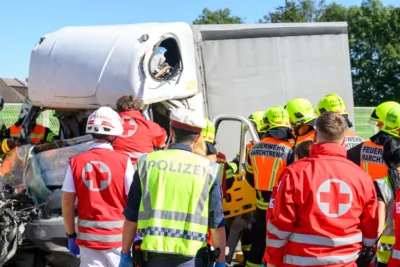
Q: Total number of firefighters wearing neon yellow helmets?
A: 6